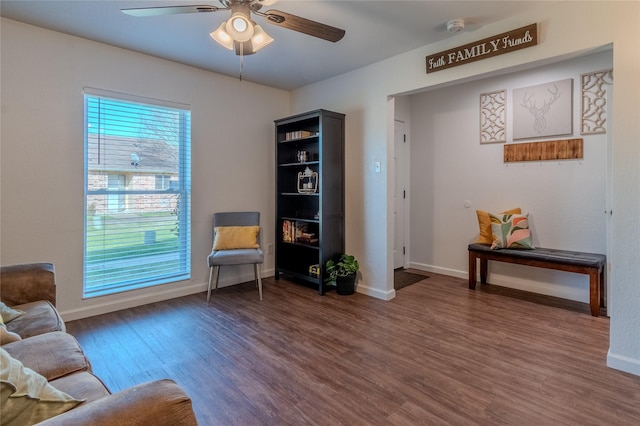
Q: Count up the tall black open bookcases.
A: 1